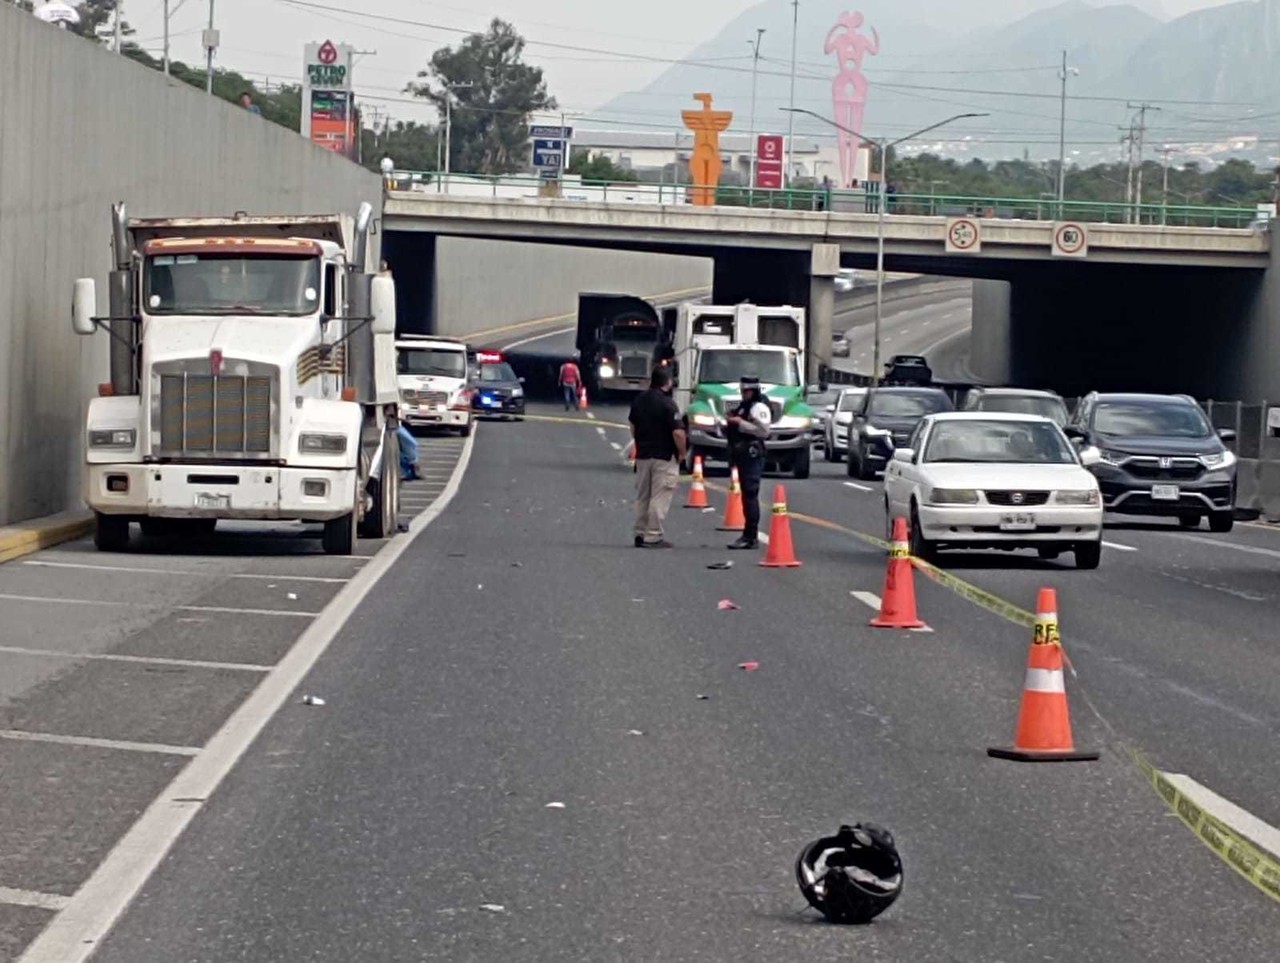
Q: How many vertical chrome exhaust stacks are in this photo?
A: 2